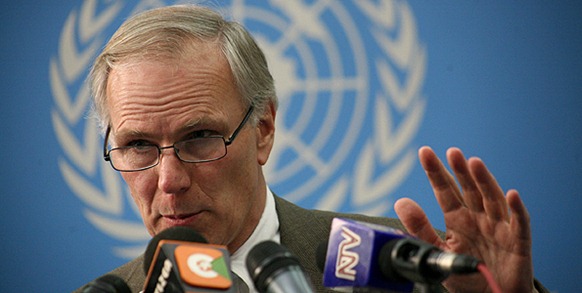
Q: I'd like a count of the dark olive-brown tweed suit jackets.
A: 1